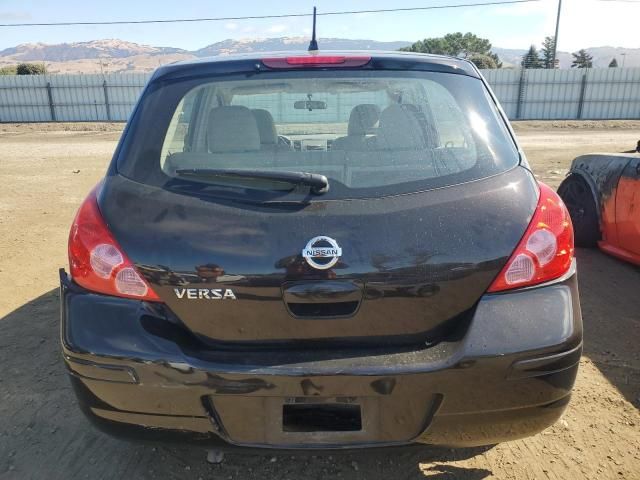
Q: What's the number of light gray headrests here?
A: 4